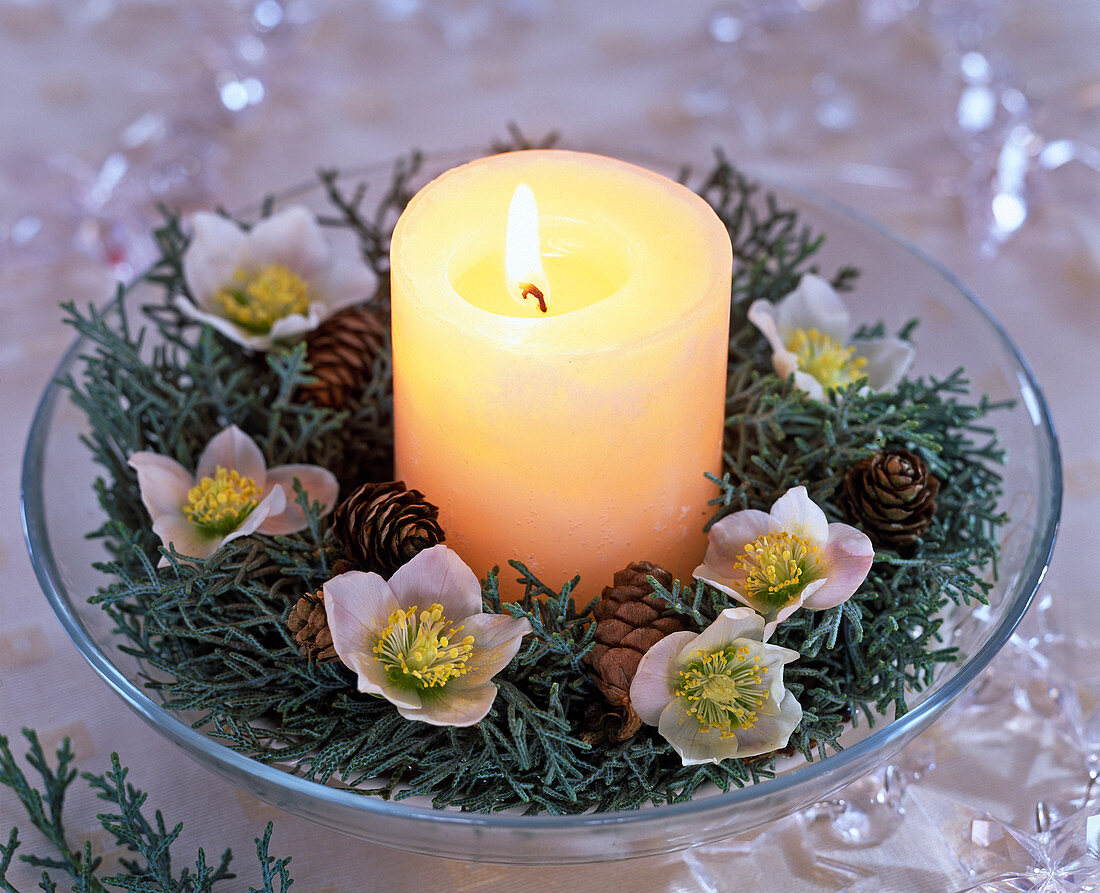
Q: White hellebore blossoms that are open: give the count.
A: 6